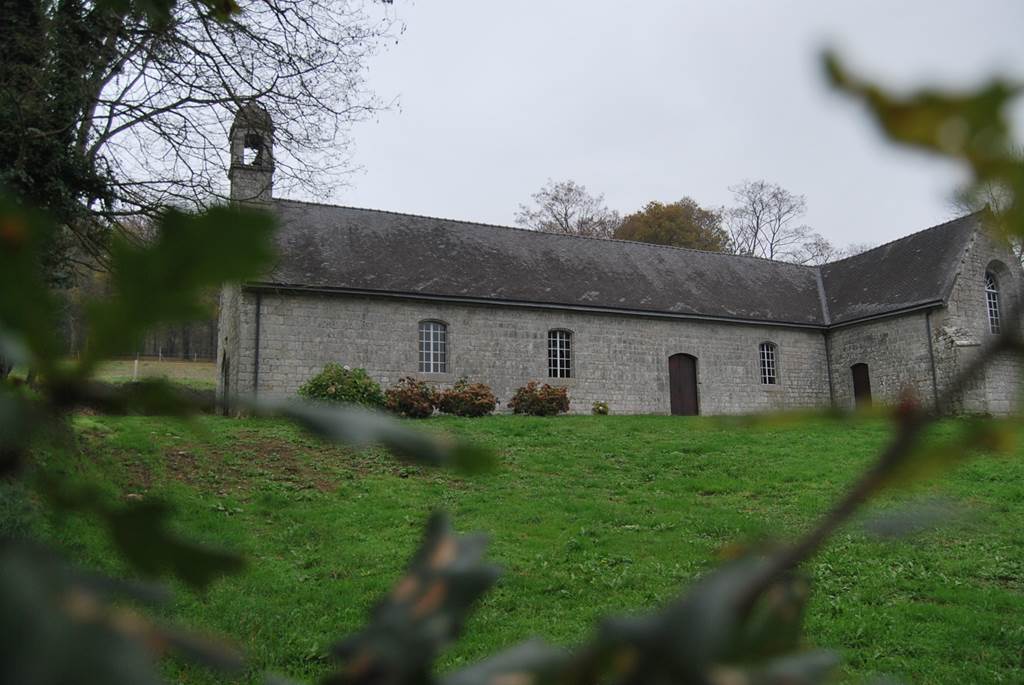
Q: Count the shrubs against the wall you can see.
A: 5